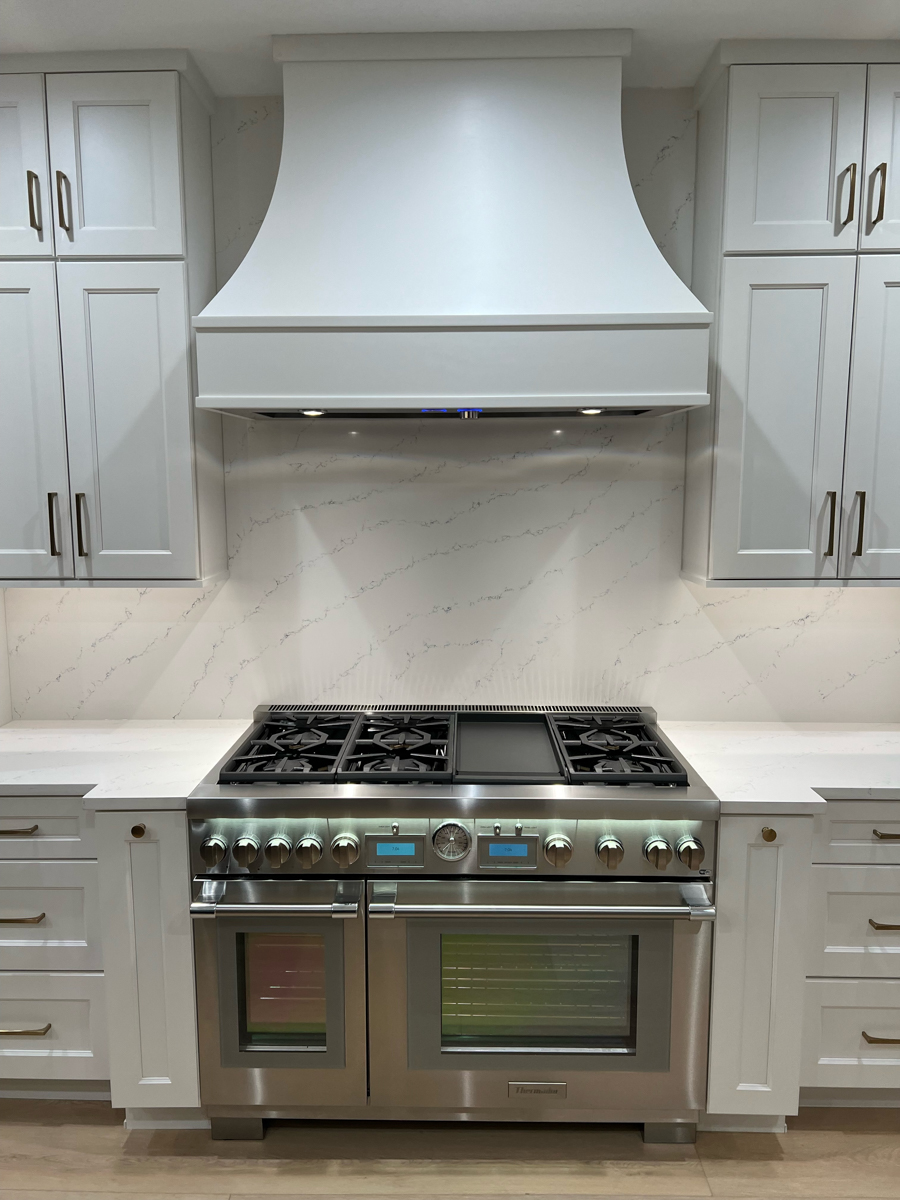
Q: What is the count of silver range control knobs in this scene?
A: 9